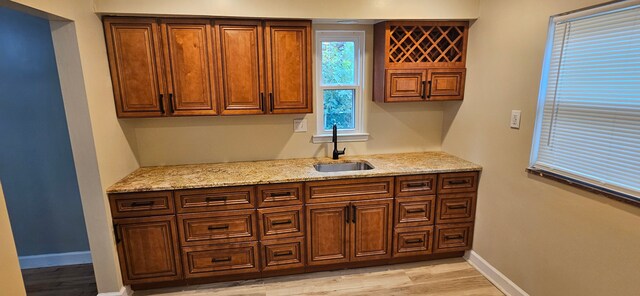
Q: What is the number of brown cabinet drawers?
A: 13